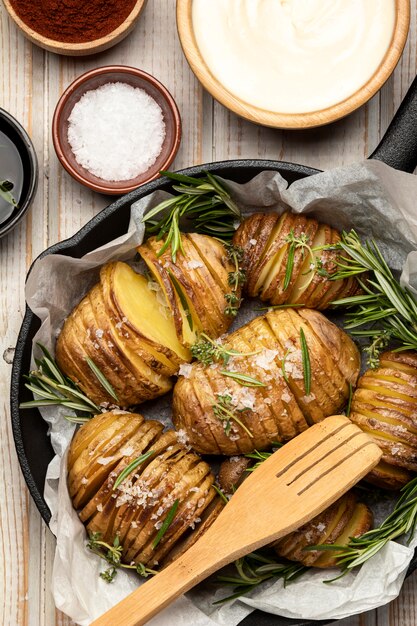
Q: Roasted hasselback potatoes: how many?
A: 6